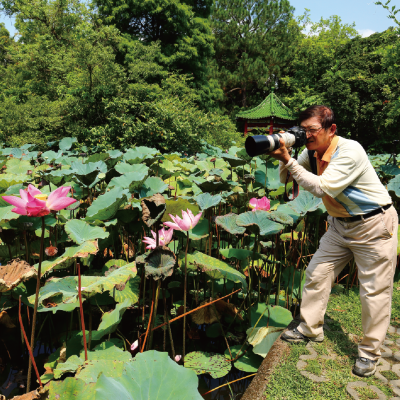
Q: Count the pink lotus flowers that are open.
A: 4